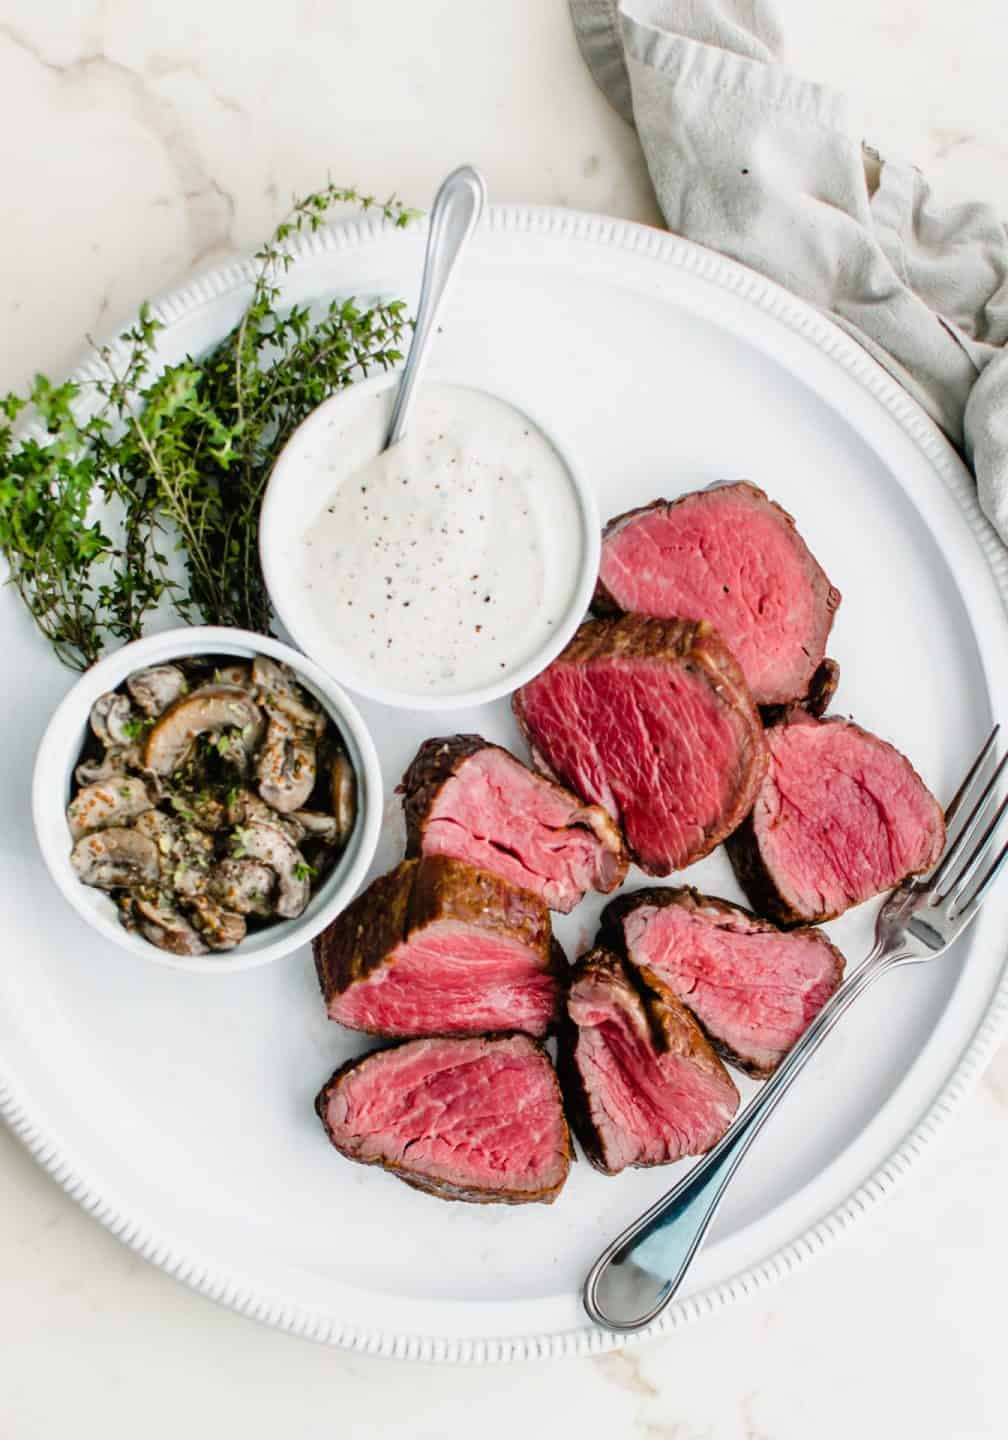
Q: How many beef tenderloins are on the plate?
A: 8